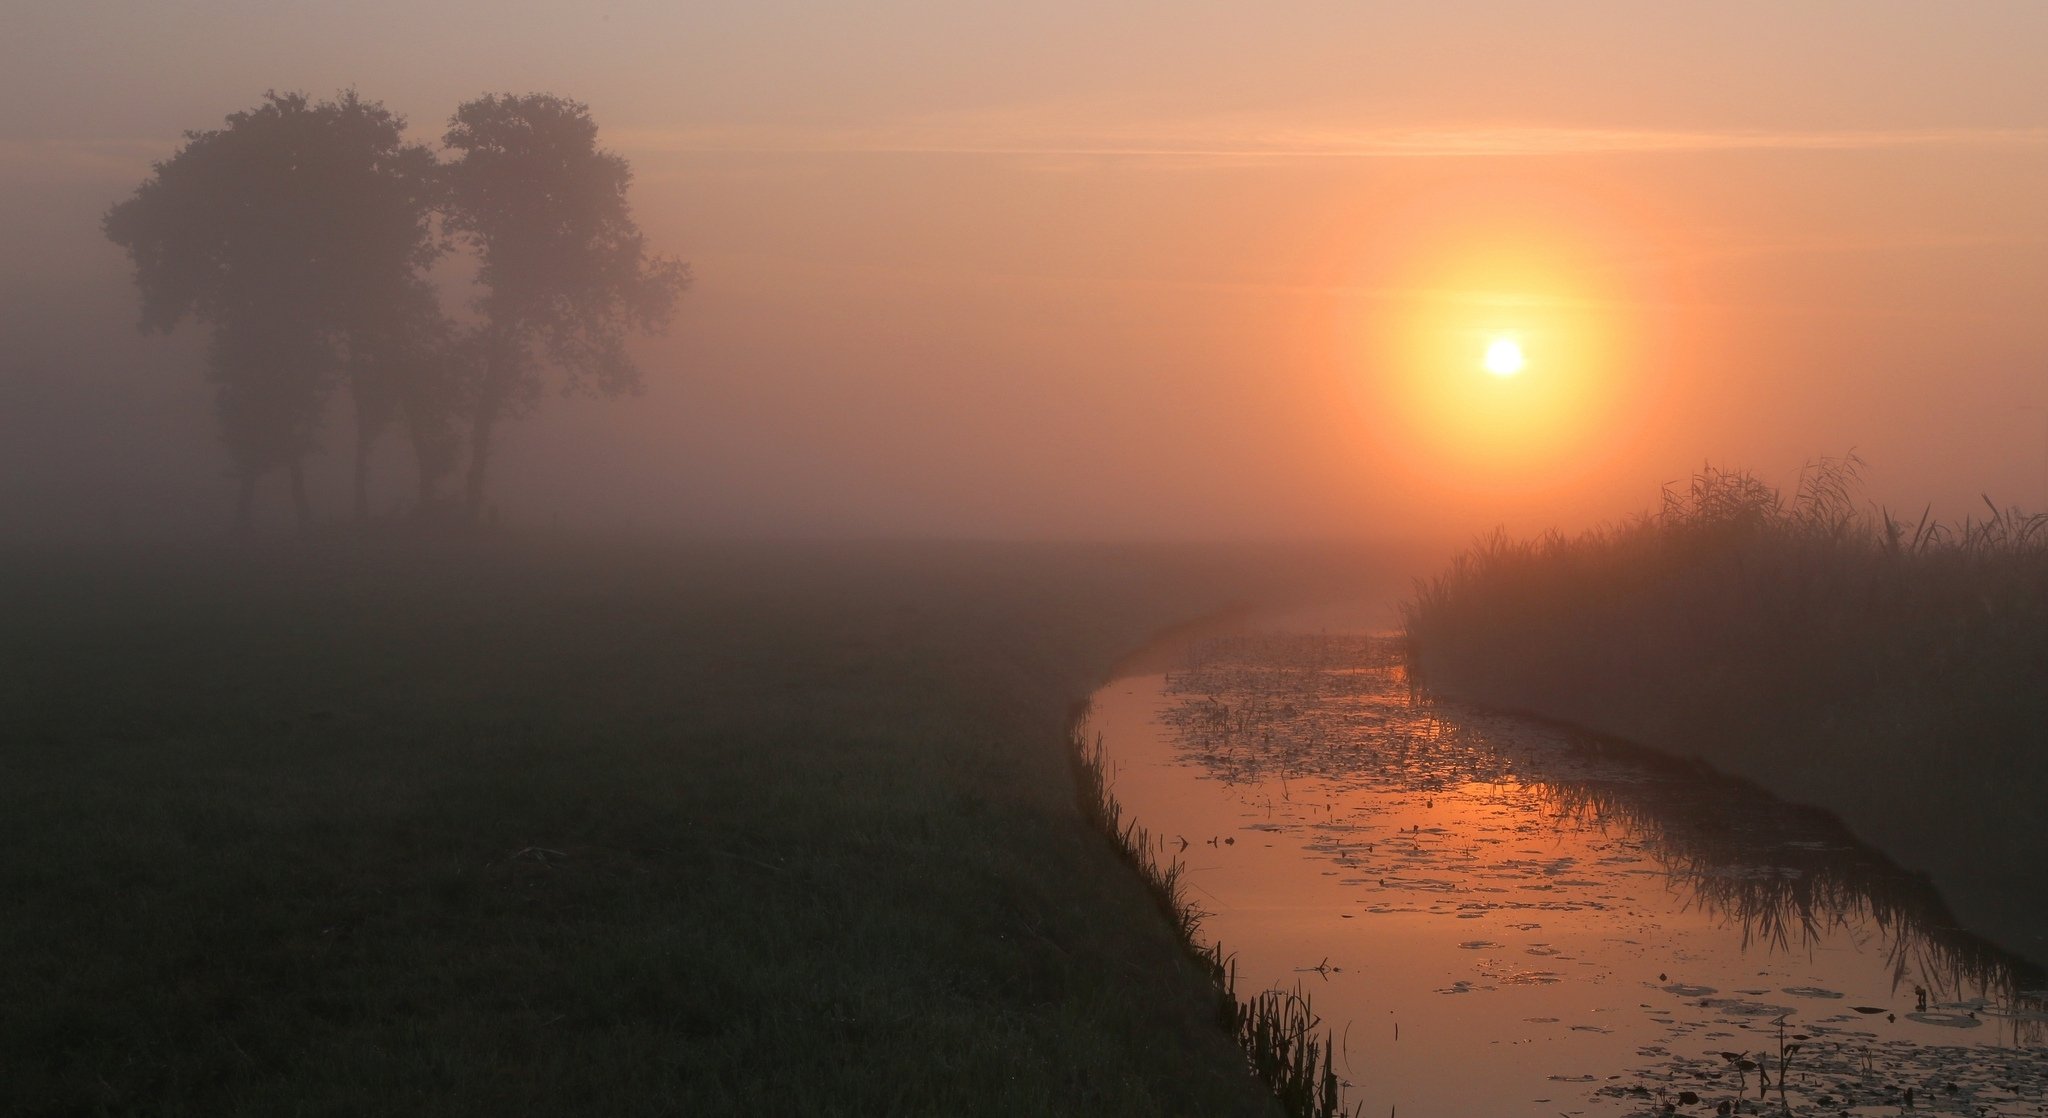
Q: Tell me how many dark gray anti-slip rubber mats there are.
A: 0